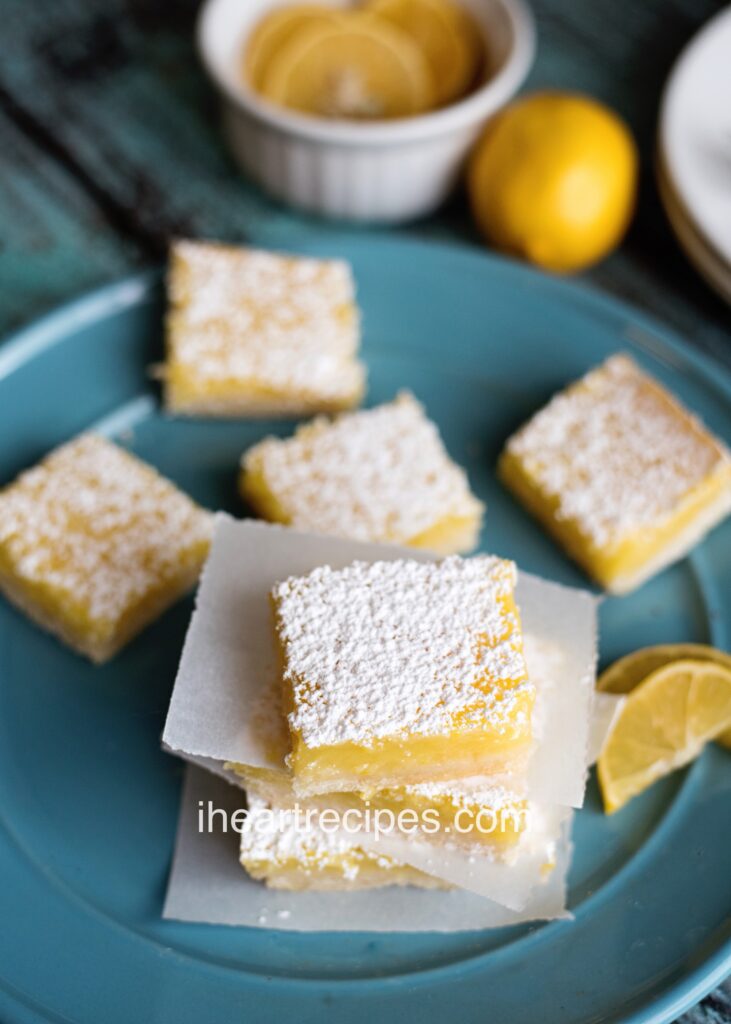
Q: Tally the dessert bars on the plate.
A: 7